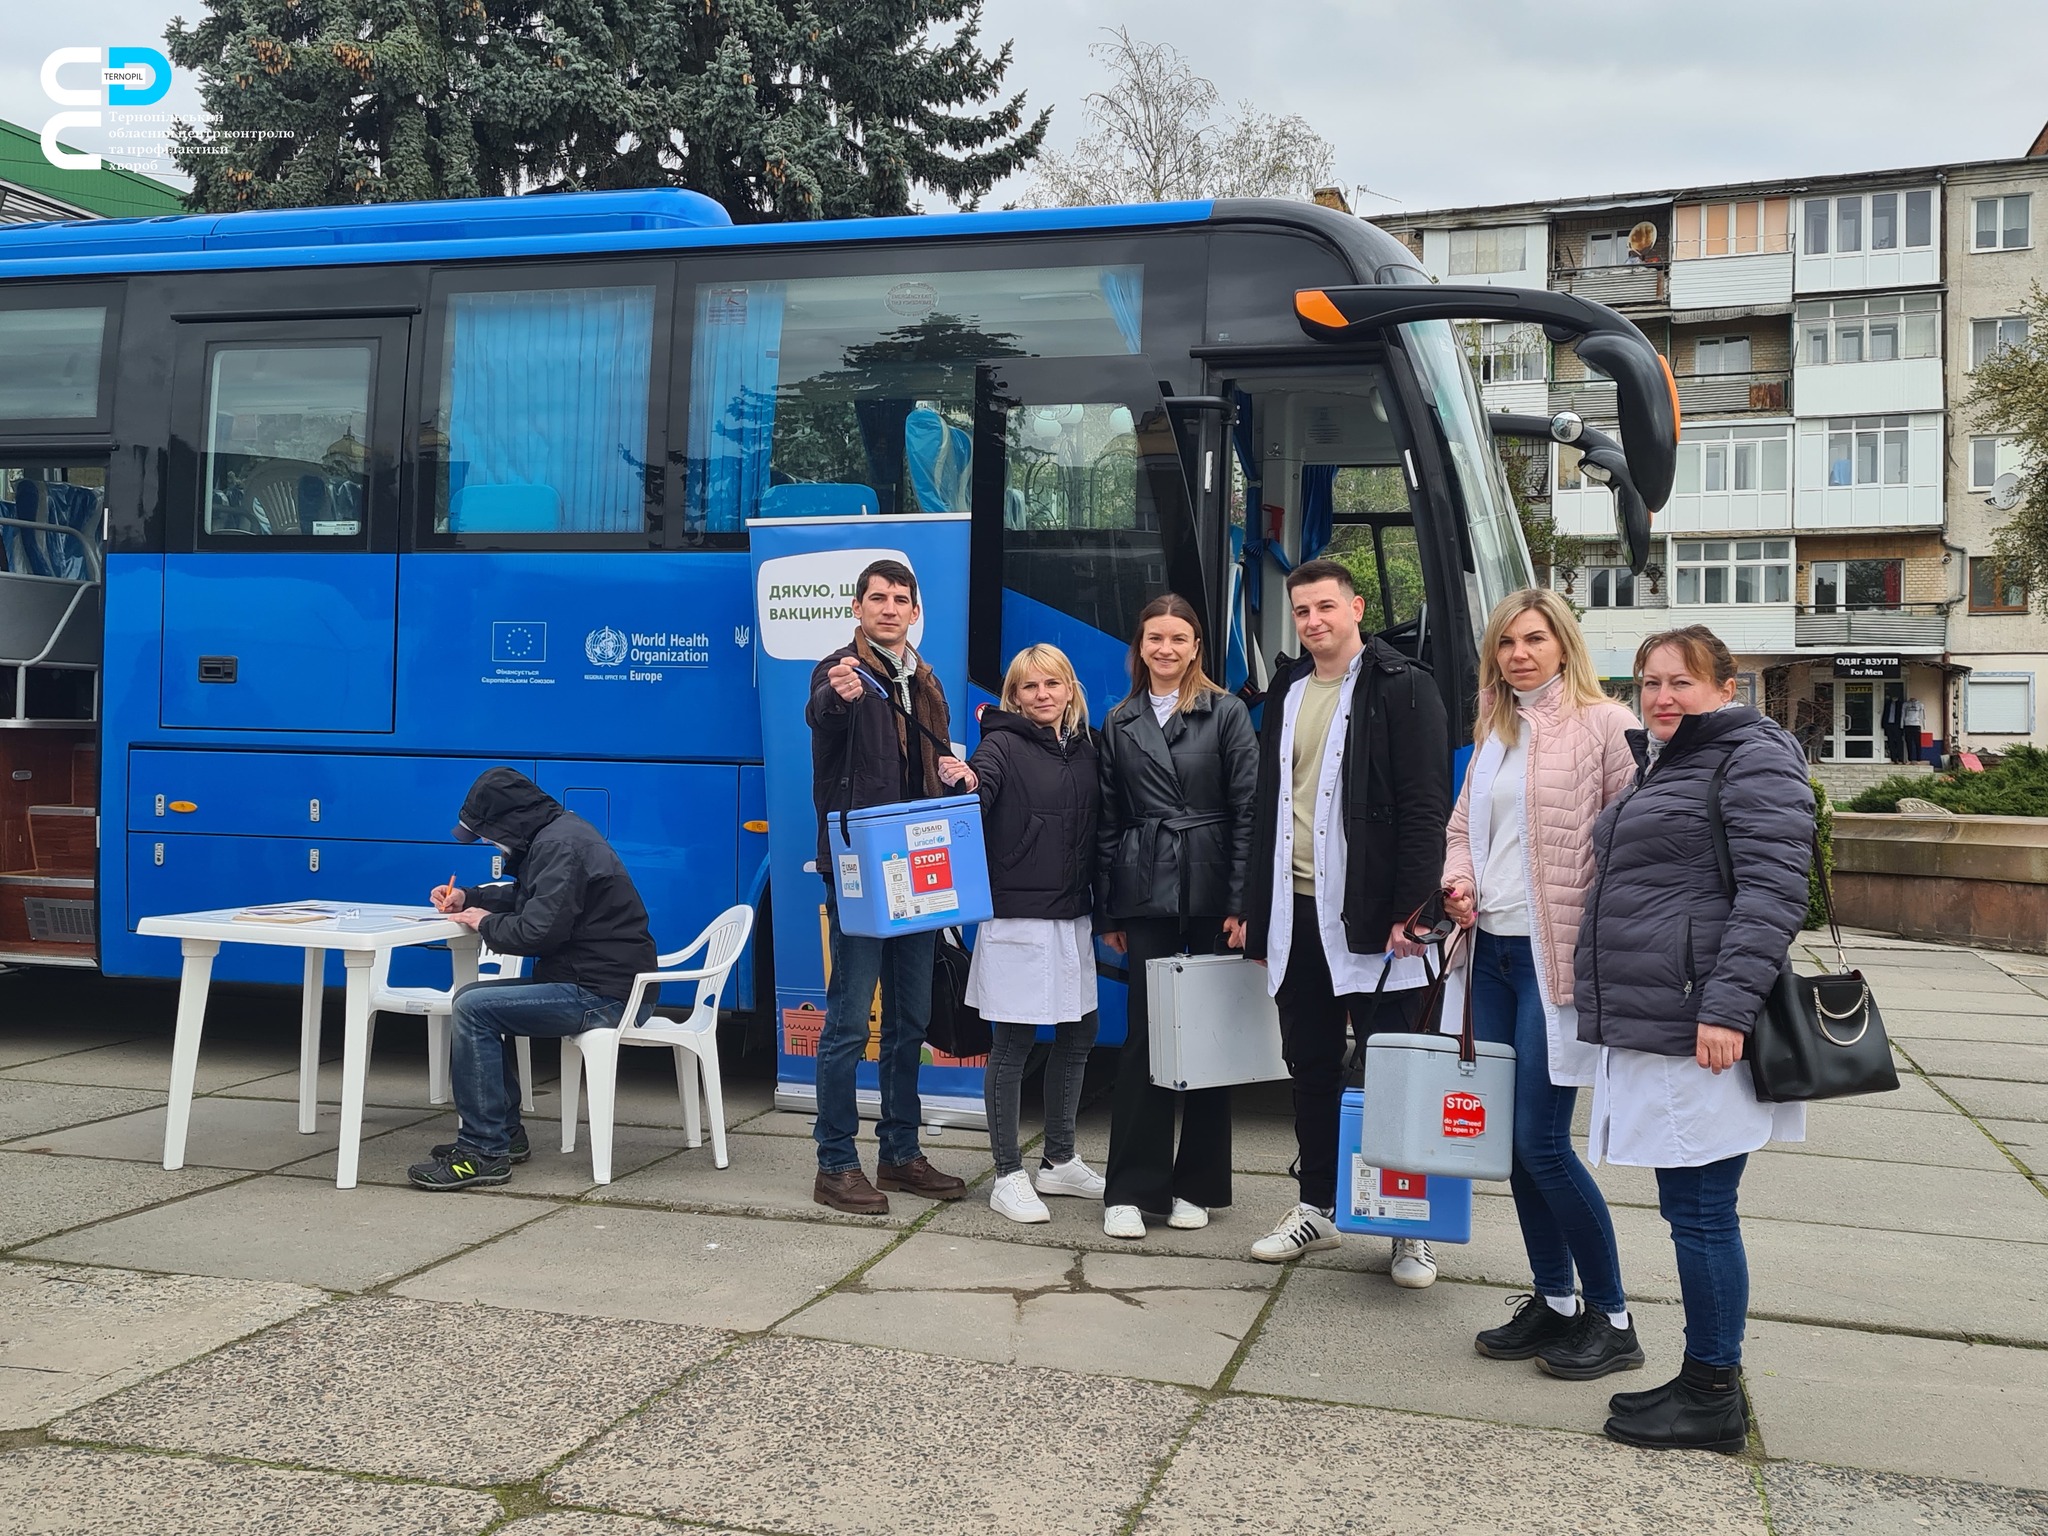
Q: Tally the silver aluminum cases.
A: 1